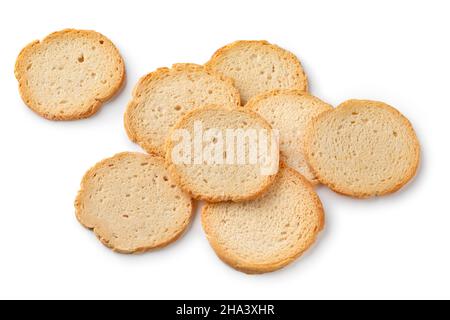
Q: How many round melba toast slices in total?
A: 8